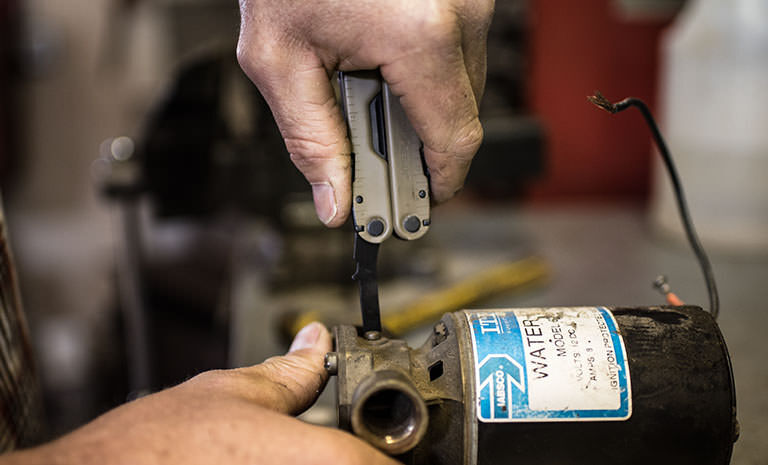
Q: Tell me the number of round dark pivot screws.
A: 2